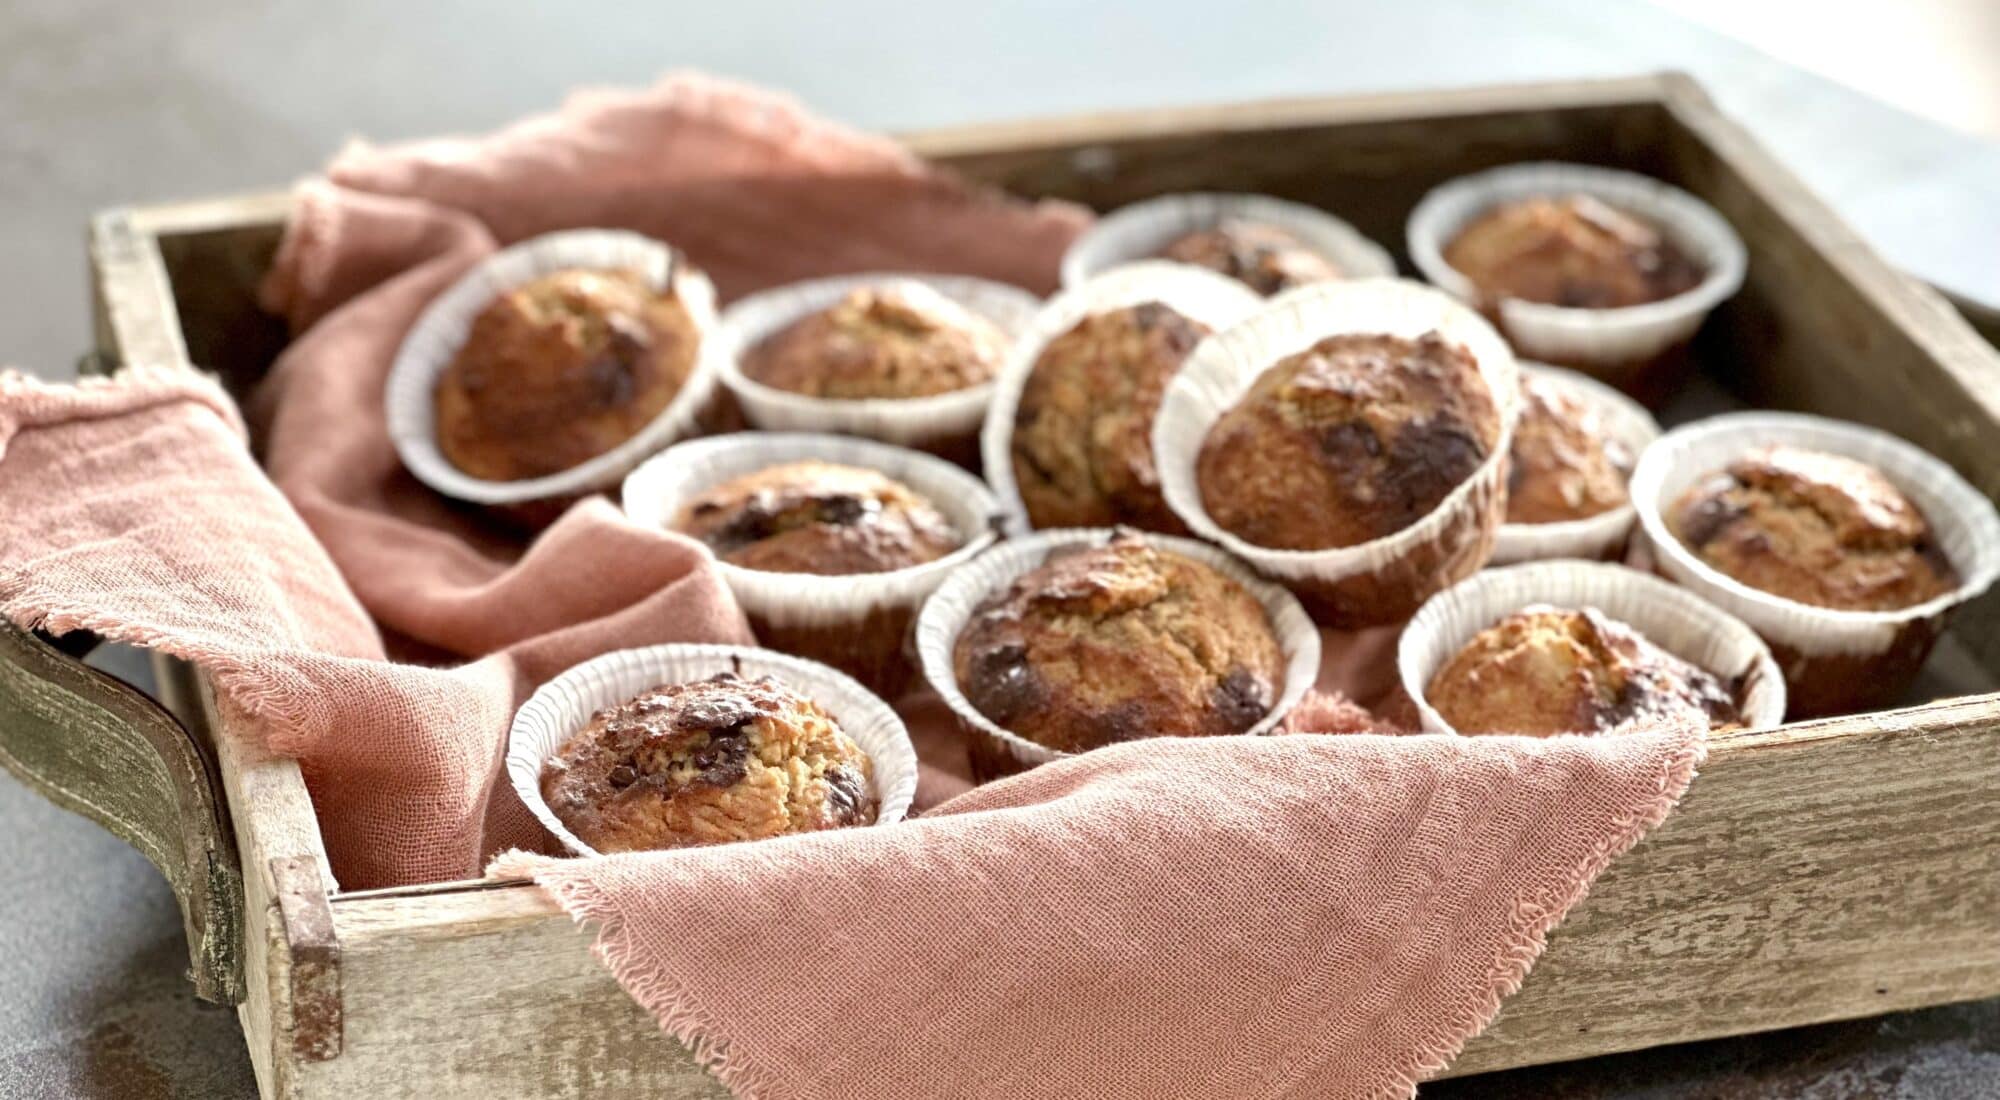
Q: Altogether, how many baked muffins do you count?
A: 12